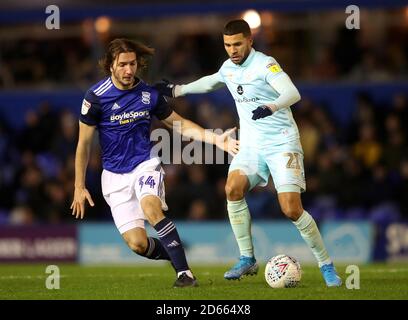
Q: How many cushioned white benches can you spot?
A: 0